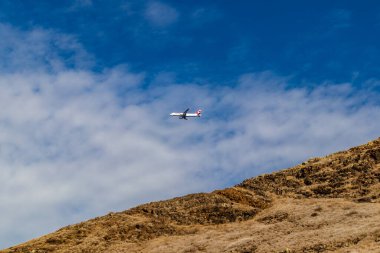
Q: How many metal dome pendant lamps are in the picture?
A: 0